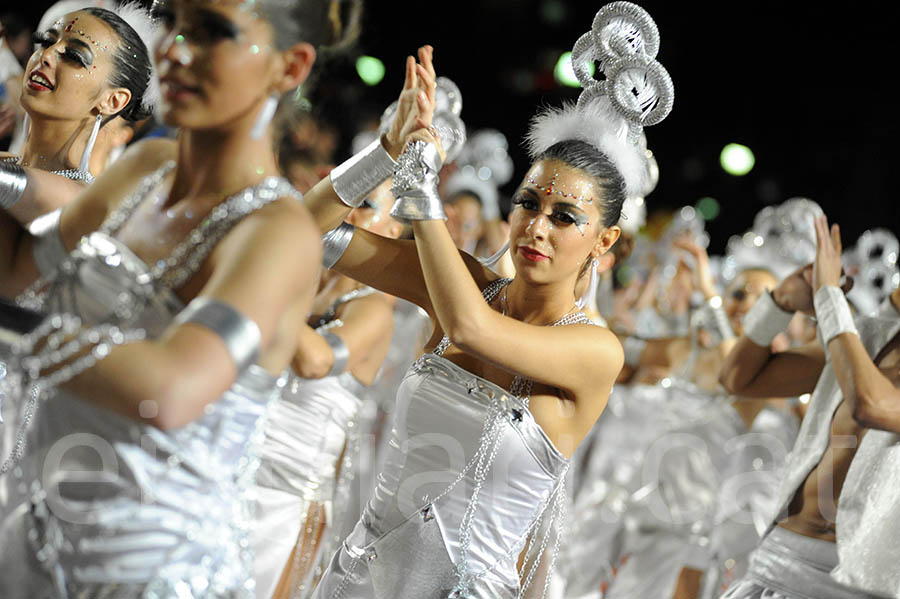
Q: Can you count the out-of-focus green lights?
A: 4